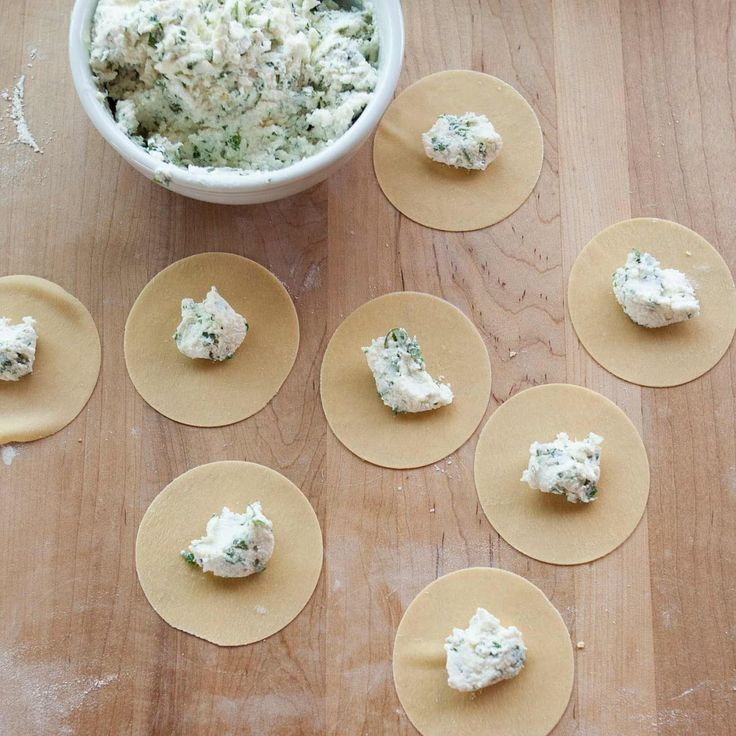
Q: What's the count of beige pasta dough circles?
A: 8